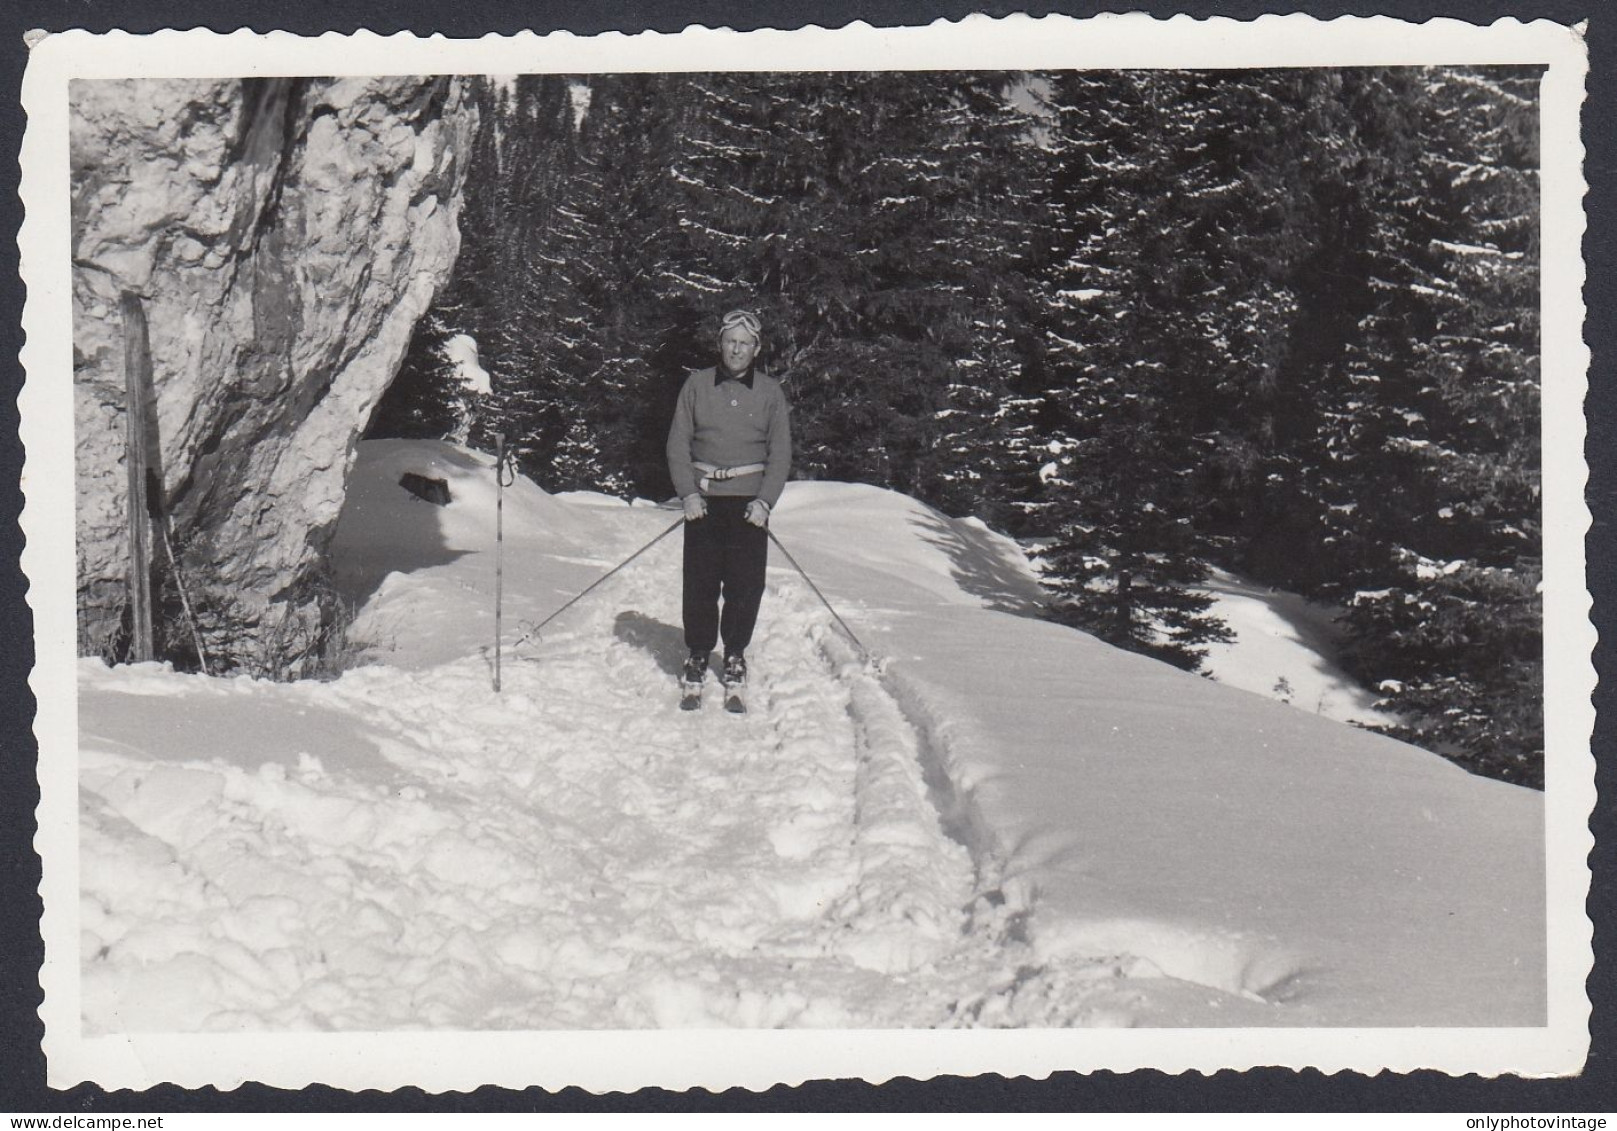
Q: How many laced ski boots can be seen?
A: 2